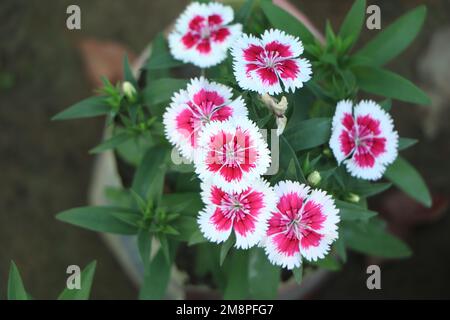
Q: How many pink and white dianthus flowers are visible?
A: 7